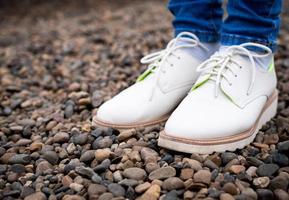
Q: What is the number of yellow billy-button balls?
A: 0